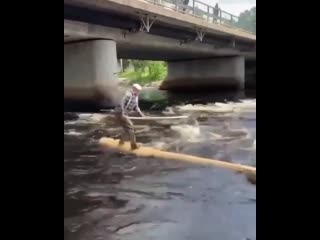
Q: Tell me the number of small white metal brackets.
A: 2